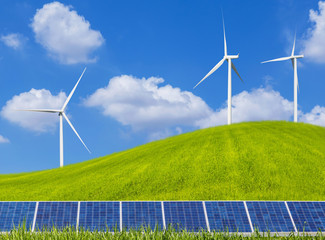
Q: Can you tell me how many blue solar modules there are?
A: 8